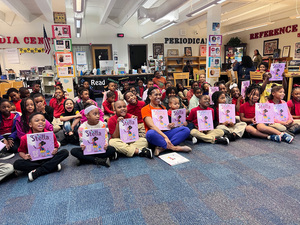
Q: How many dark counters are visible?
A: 1